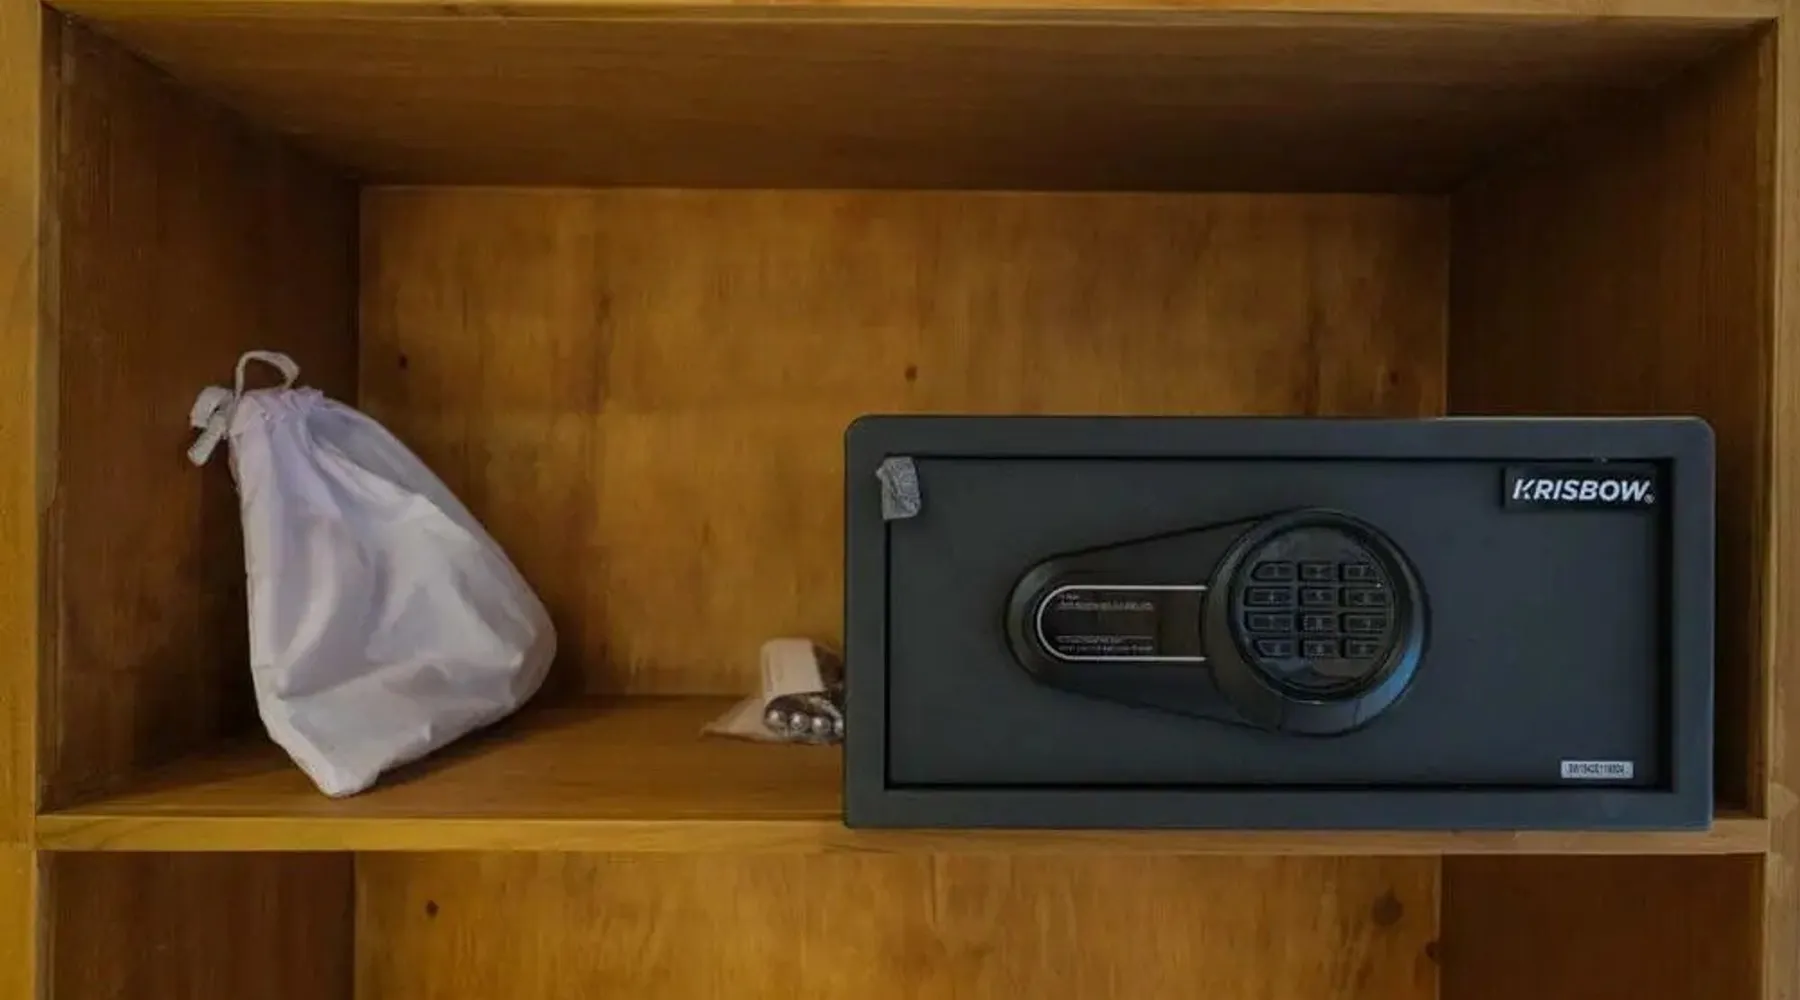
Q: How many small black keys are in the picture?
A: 12